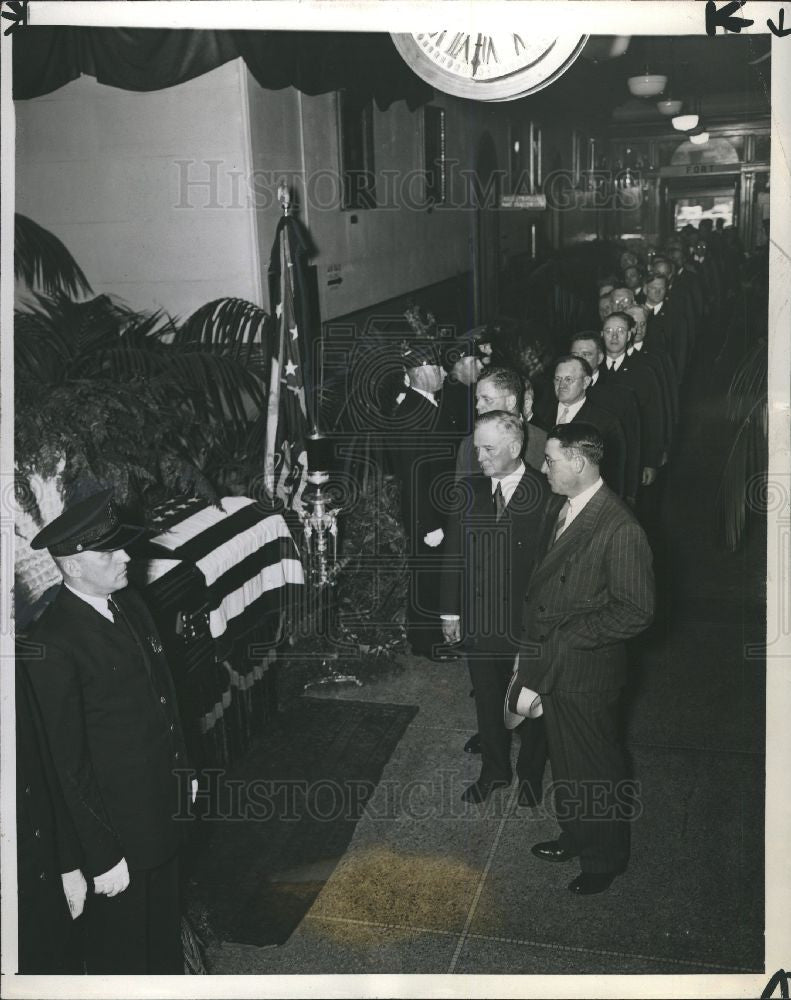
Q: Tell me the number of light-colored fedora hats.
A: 1